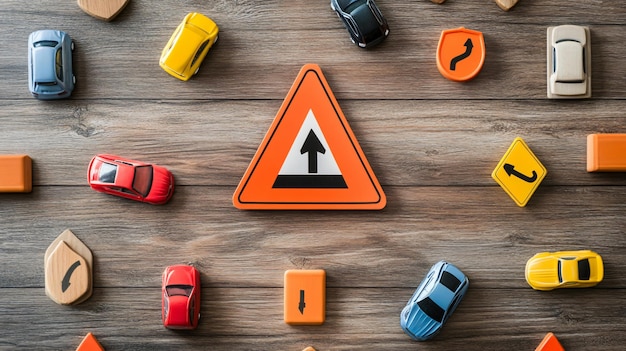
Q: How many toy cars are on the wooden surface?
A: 8